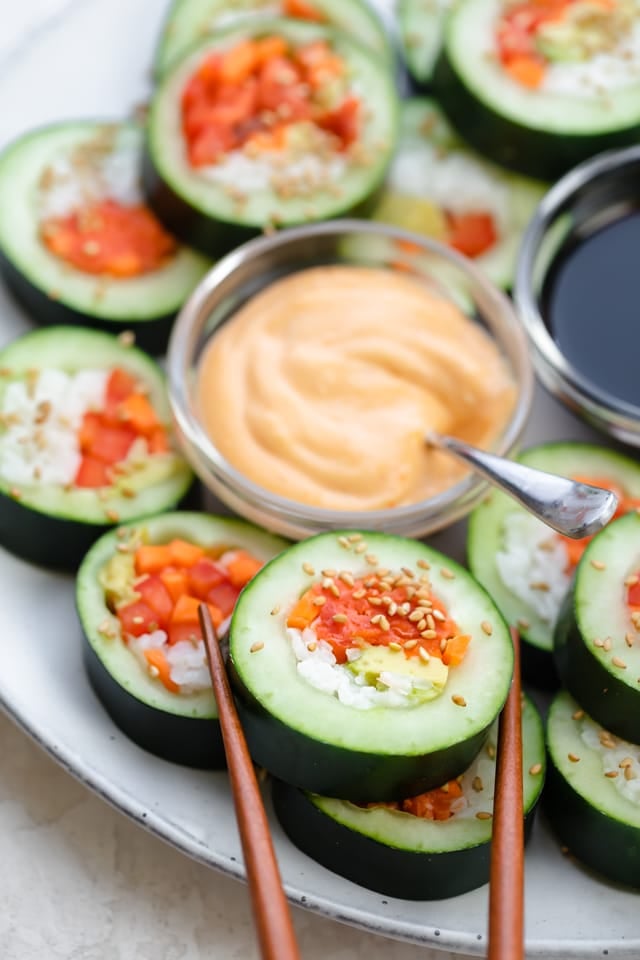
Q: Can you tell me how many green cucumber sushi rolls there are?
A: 13